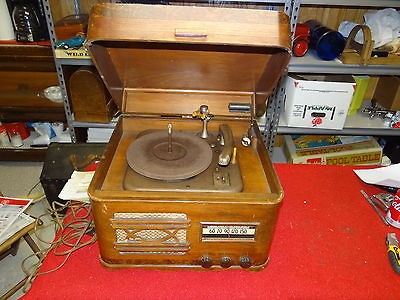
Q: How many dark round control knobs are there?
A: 3